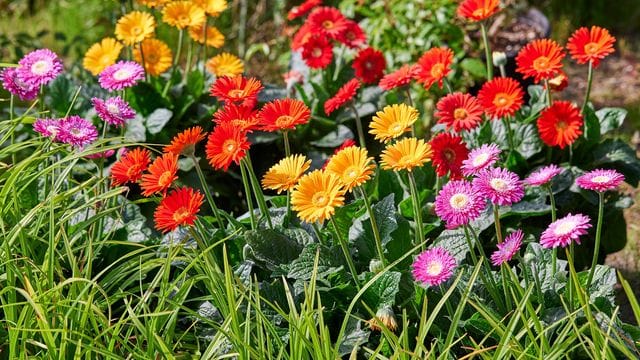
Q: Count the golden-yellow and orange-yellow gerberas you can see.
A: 13